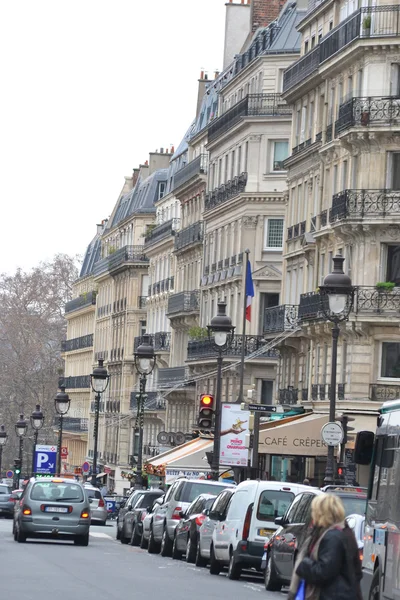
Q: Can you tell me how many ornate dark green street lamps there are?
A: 8